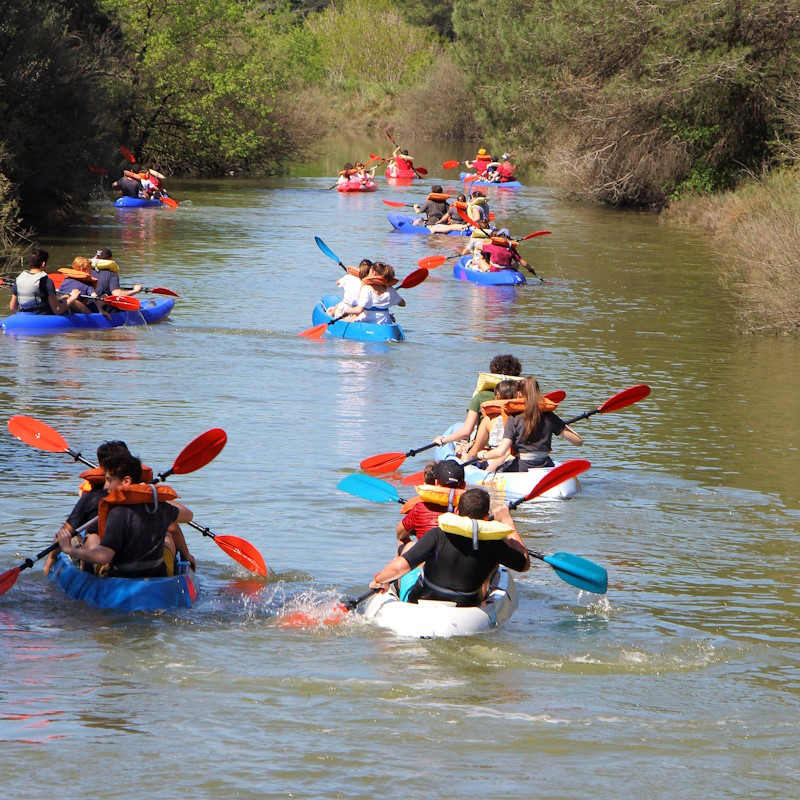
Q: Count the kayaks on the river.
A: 11